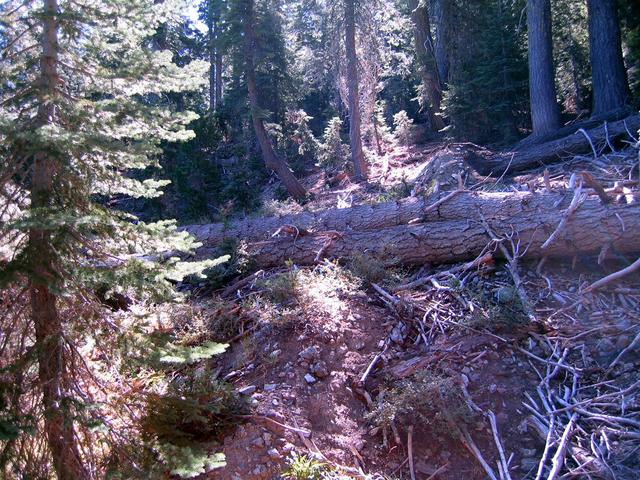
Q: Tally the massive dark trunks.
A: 2